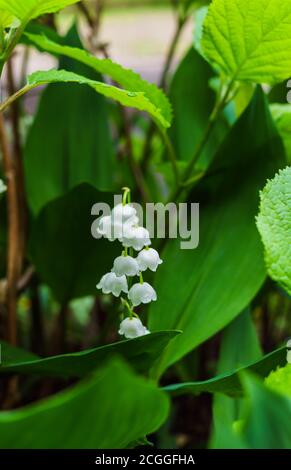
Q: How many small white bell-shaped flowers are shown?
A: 8